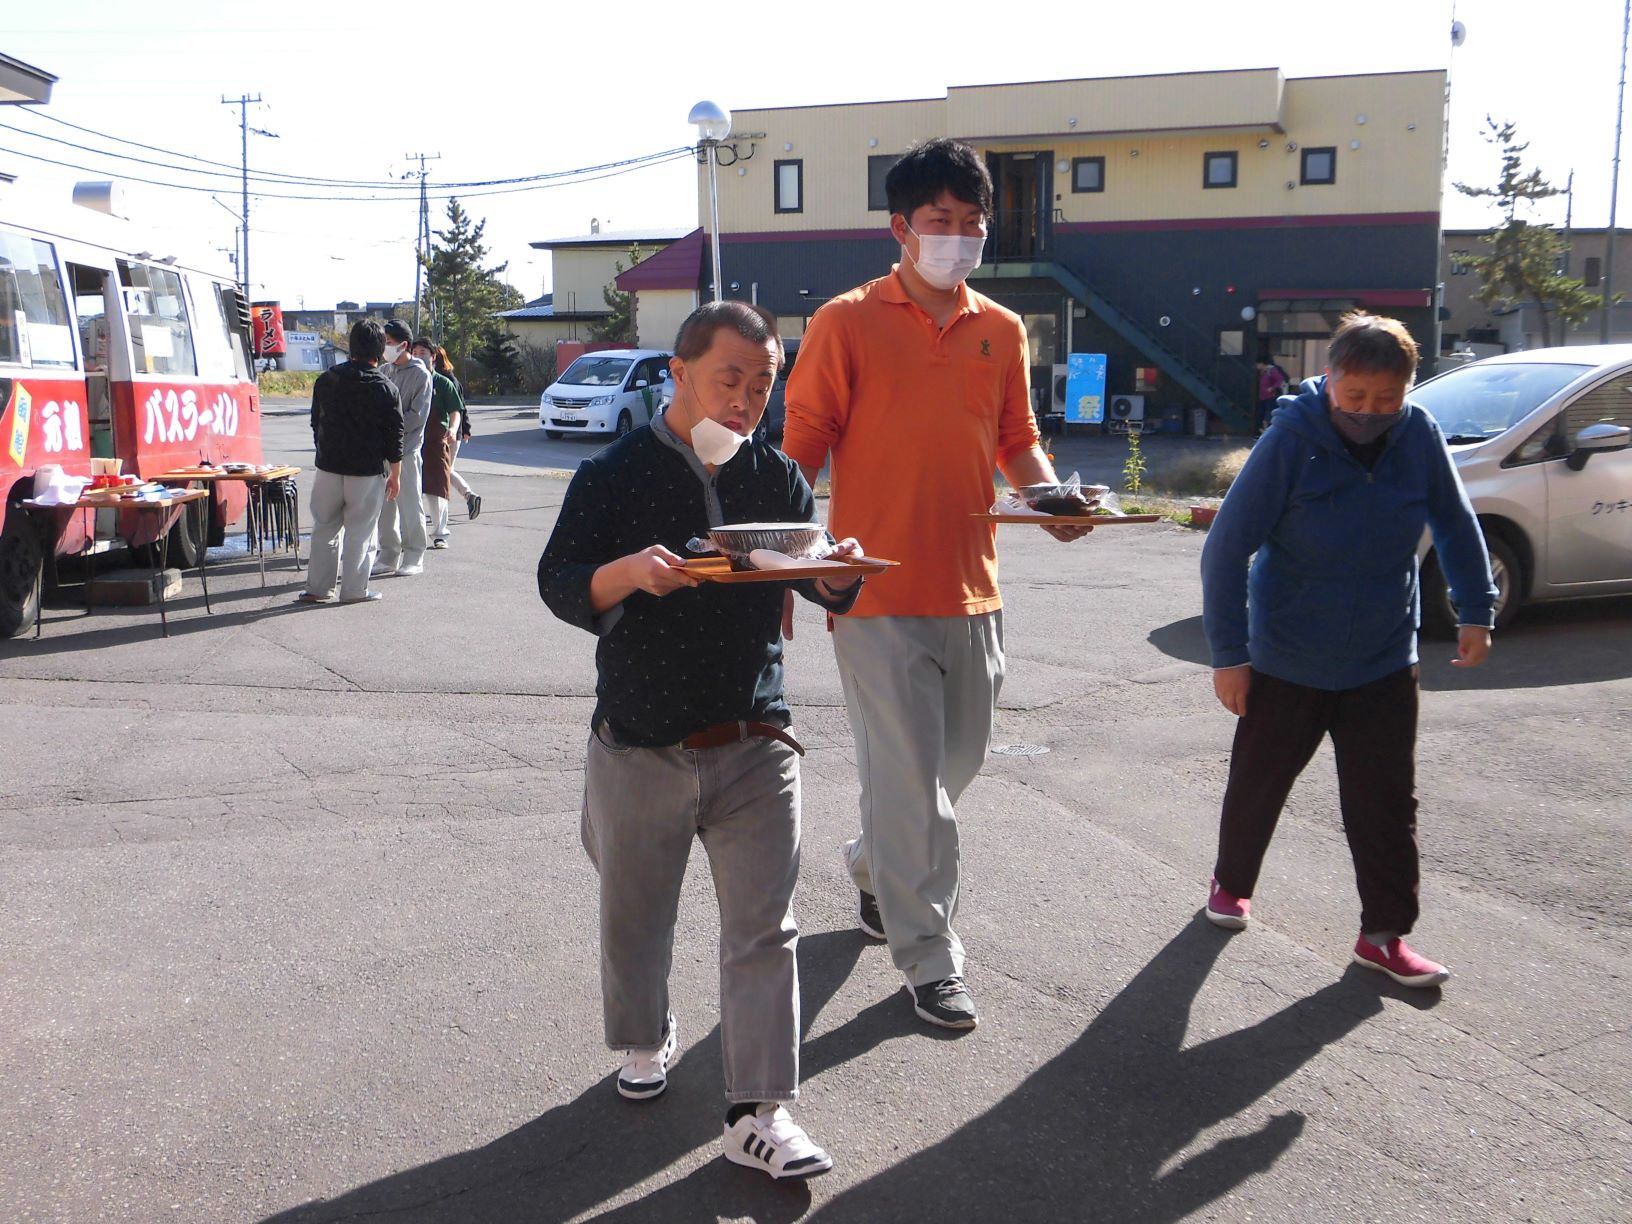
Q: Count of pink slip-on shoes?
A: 2